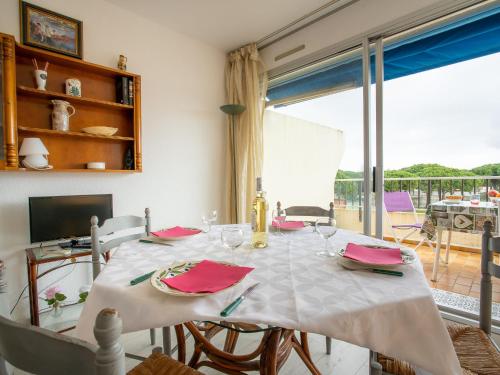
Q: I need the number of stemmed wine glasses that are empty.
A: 4